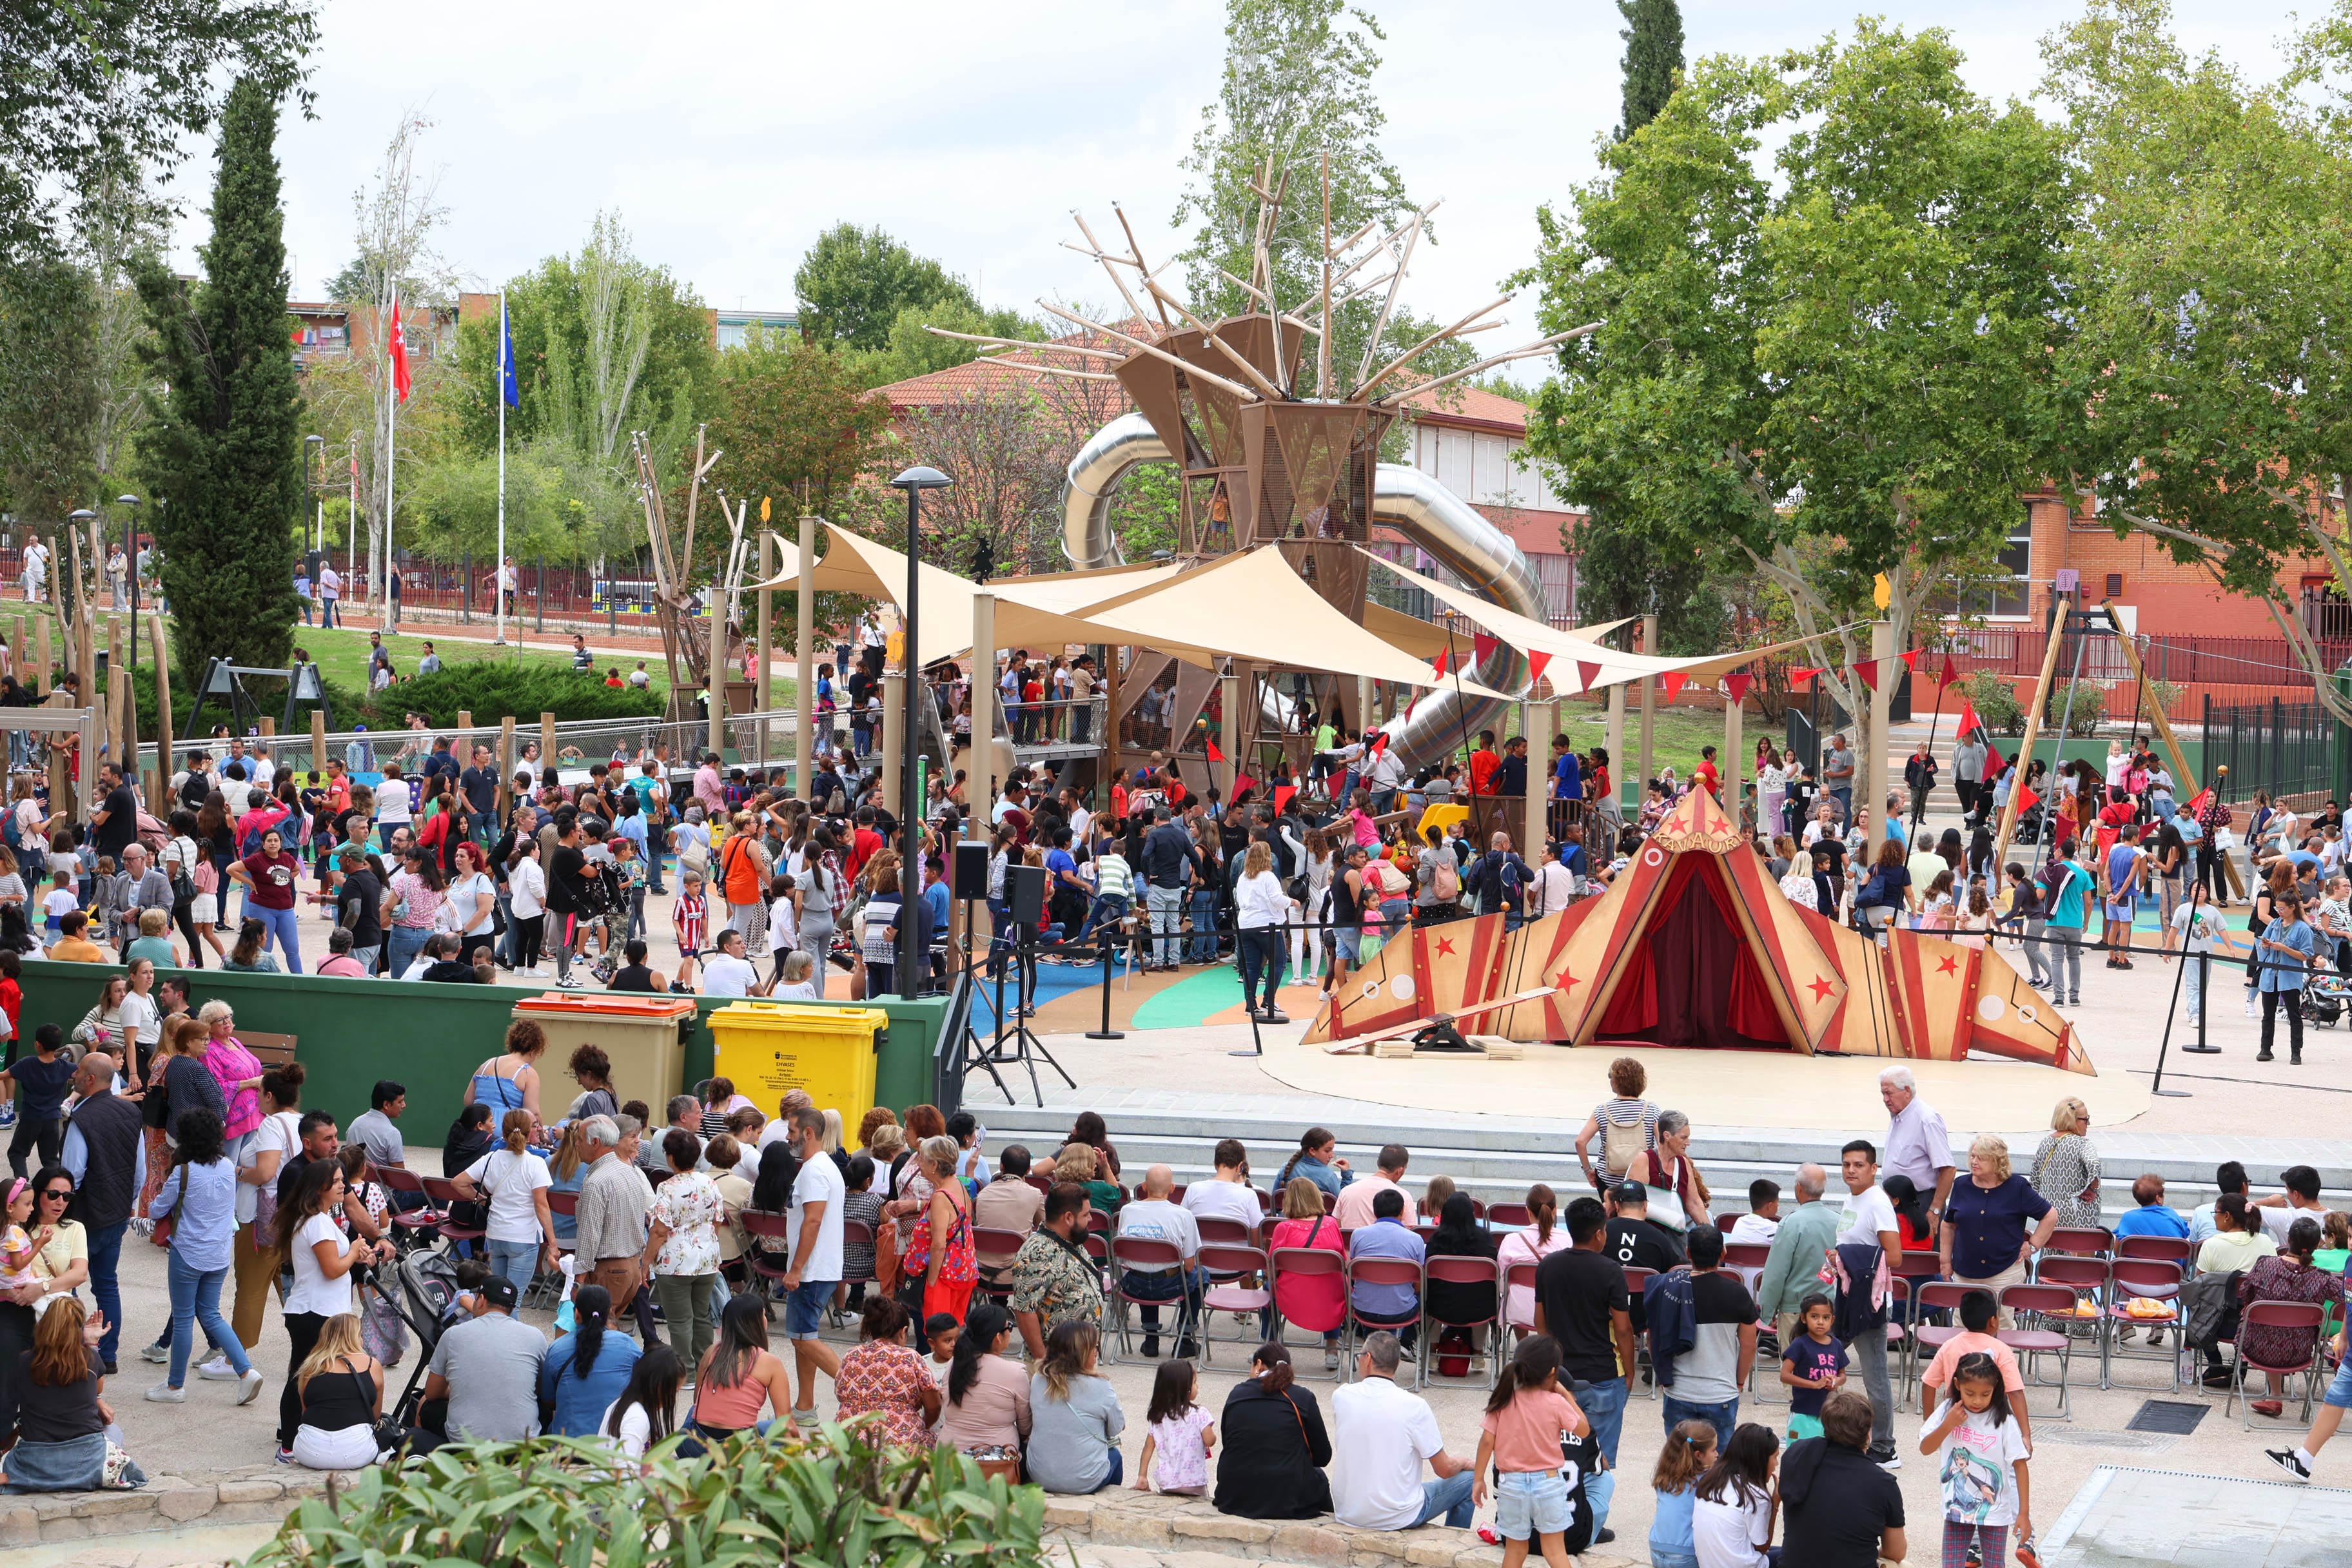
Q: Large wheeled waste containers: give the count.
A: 2